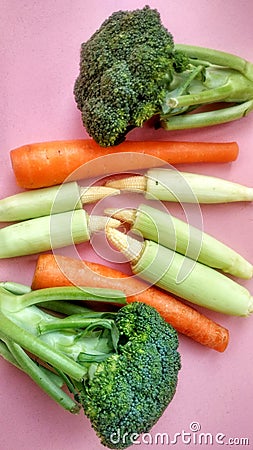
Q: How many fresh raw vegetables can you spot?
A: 9